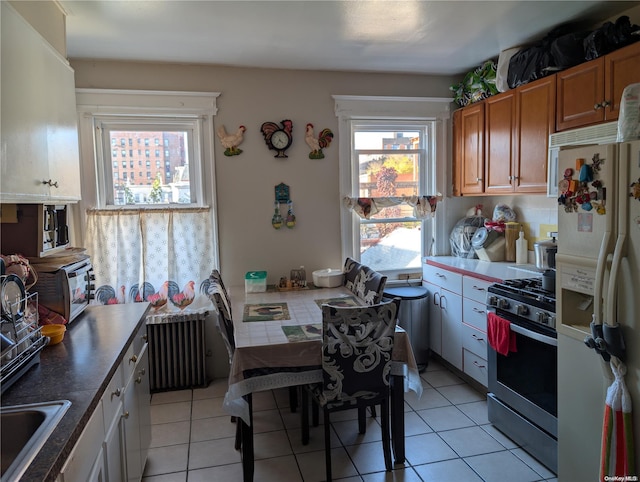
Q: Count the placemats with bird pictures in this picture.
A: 3